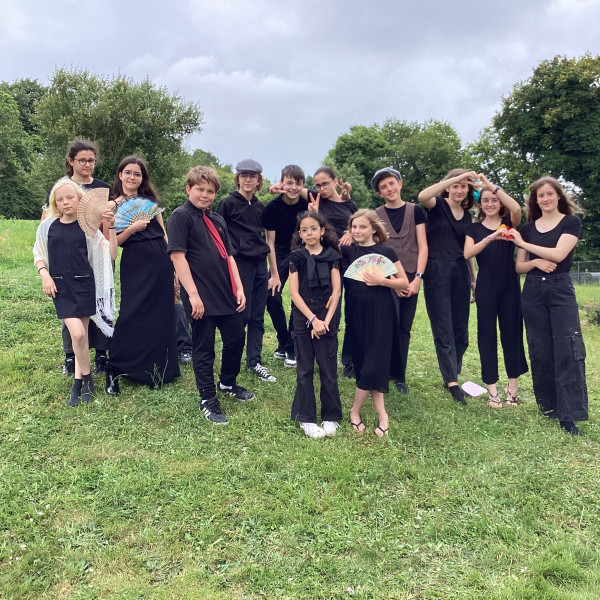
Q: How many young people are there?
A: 13